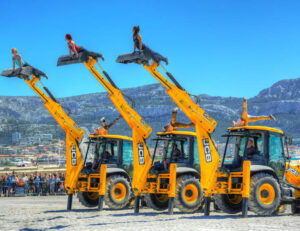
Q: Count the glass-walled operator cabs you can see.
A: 3